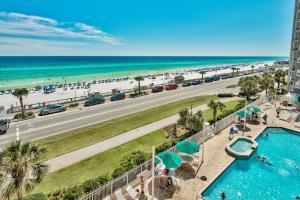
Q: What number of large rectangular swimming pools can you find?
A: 1